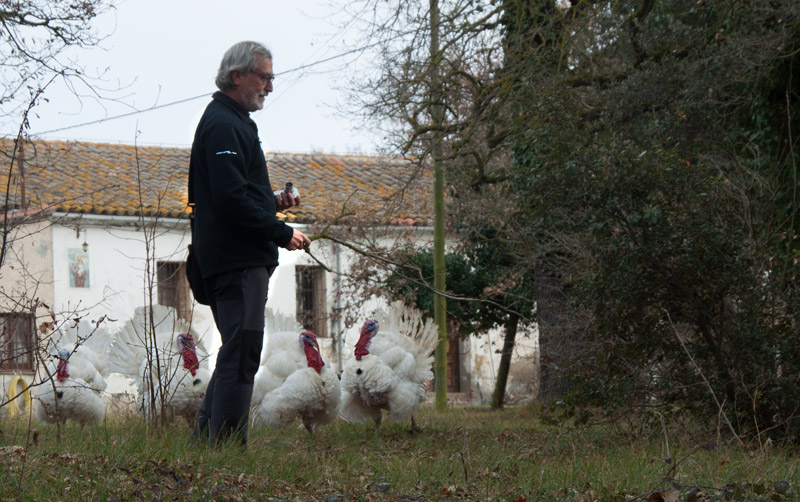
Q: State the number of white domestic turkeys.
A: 4